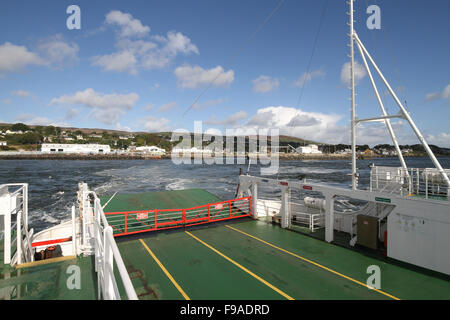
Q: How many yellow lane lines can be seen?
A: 3